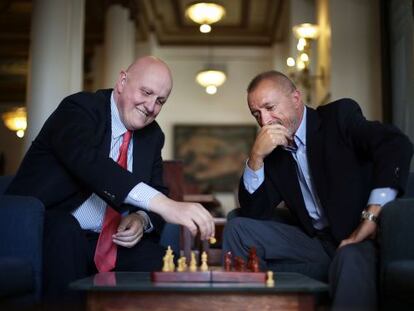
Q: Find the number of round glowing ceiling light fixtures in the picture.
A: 3